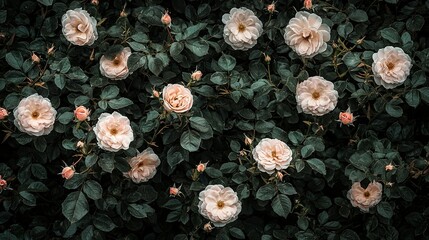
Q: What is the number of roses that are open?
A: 13